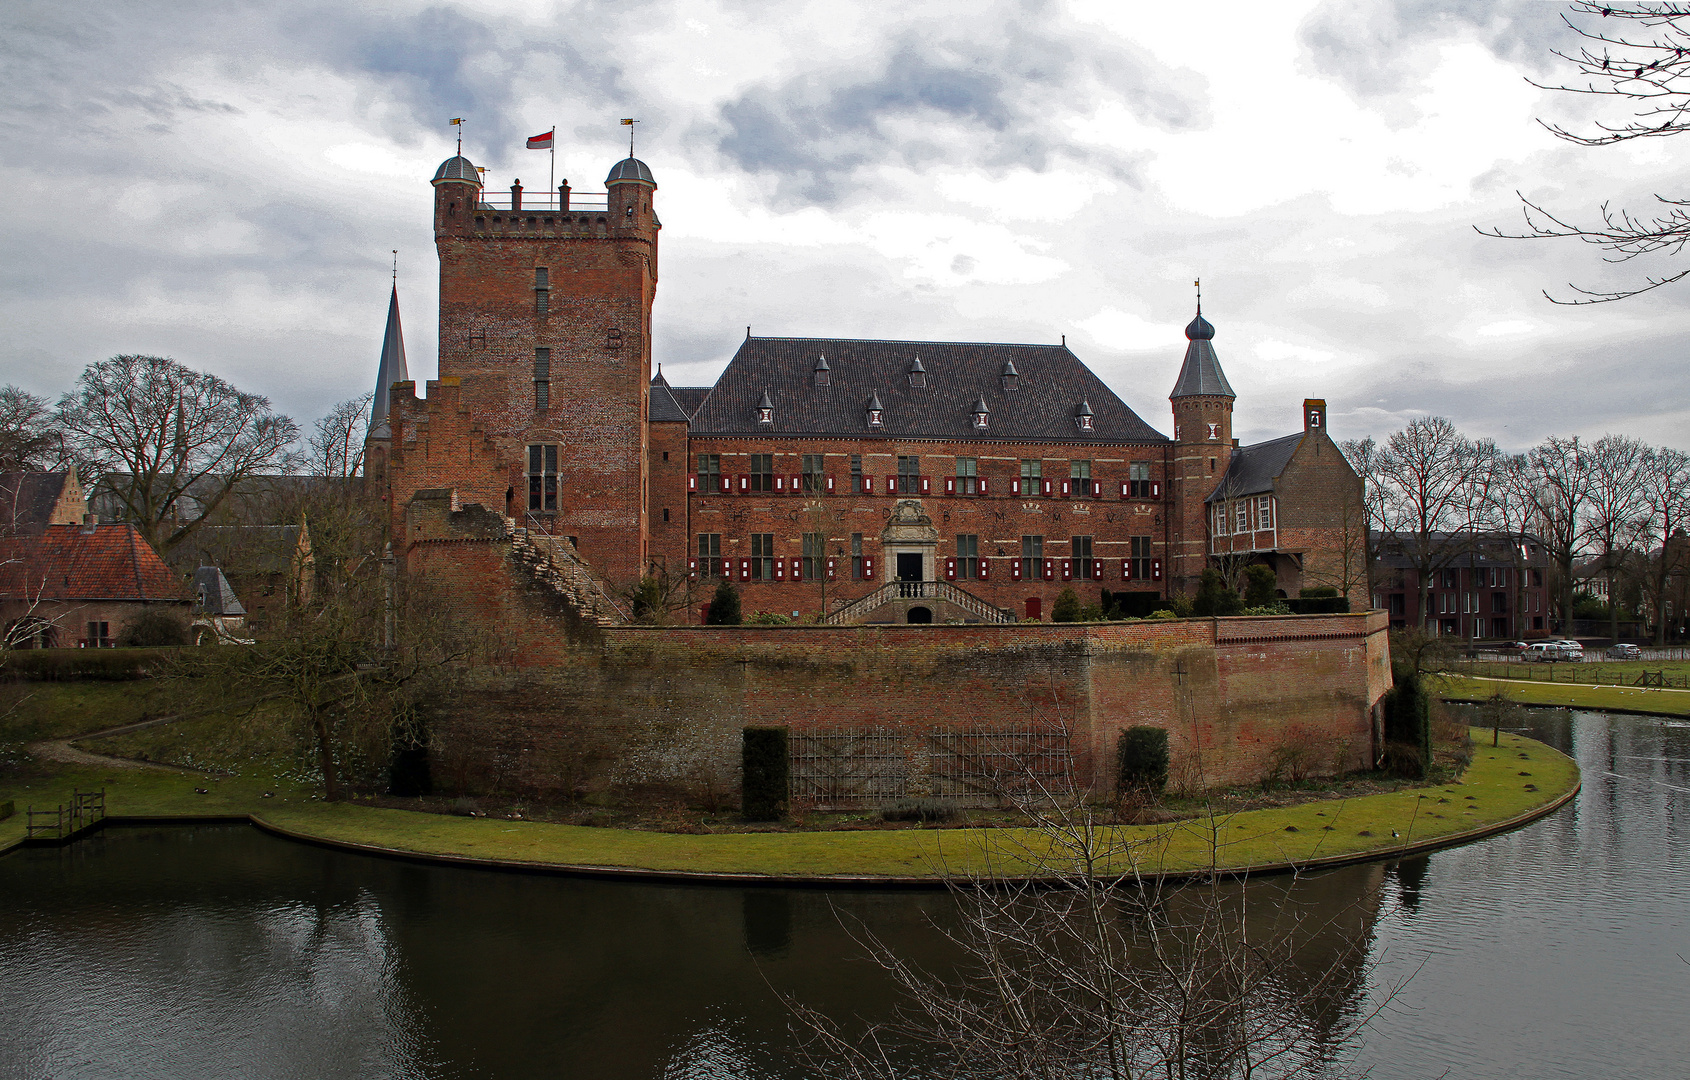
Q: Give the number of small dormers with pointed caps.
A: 7